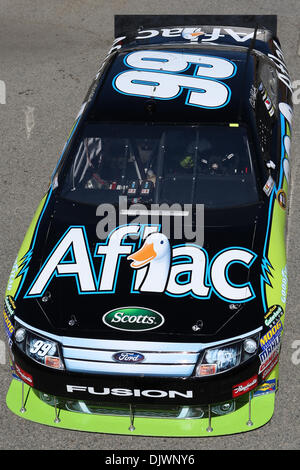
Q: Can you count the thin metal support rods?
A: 5